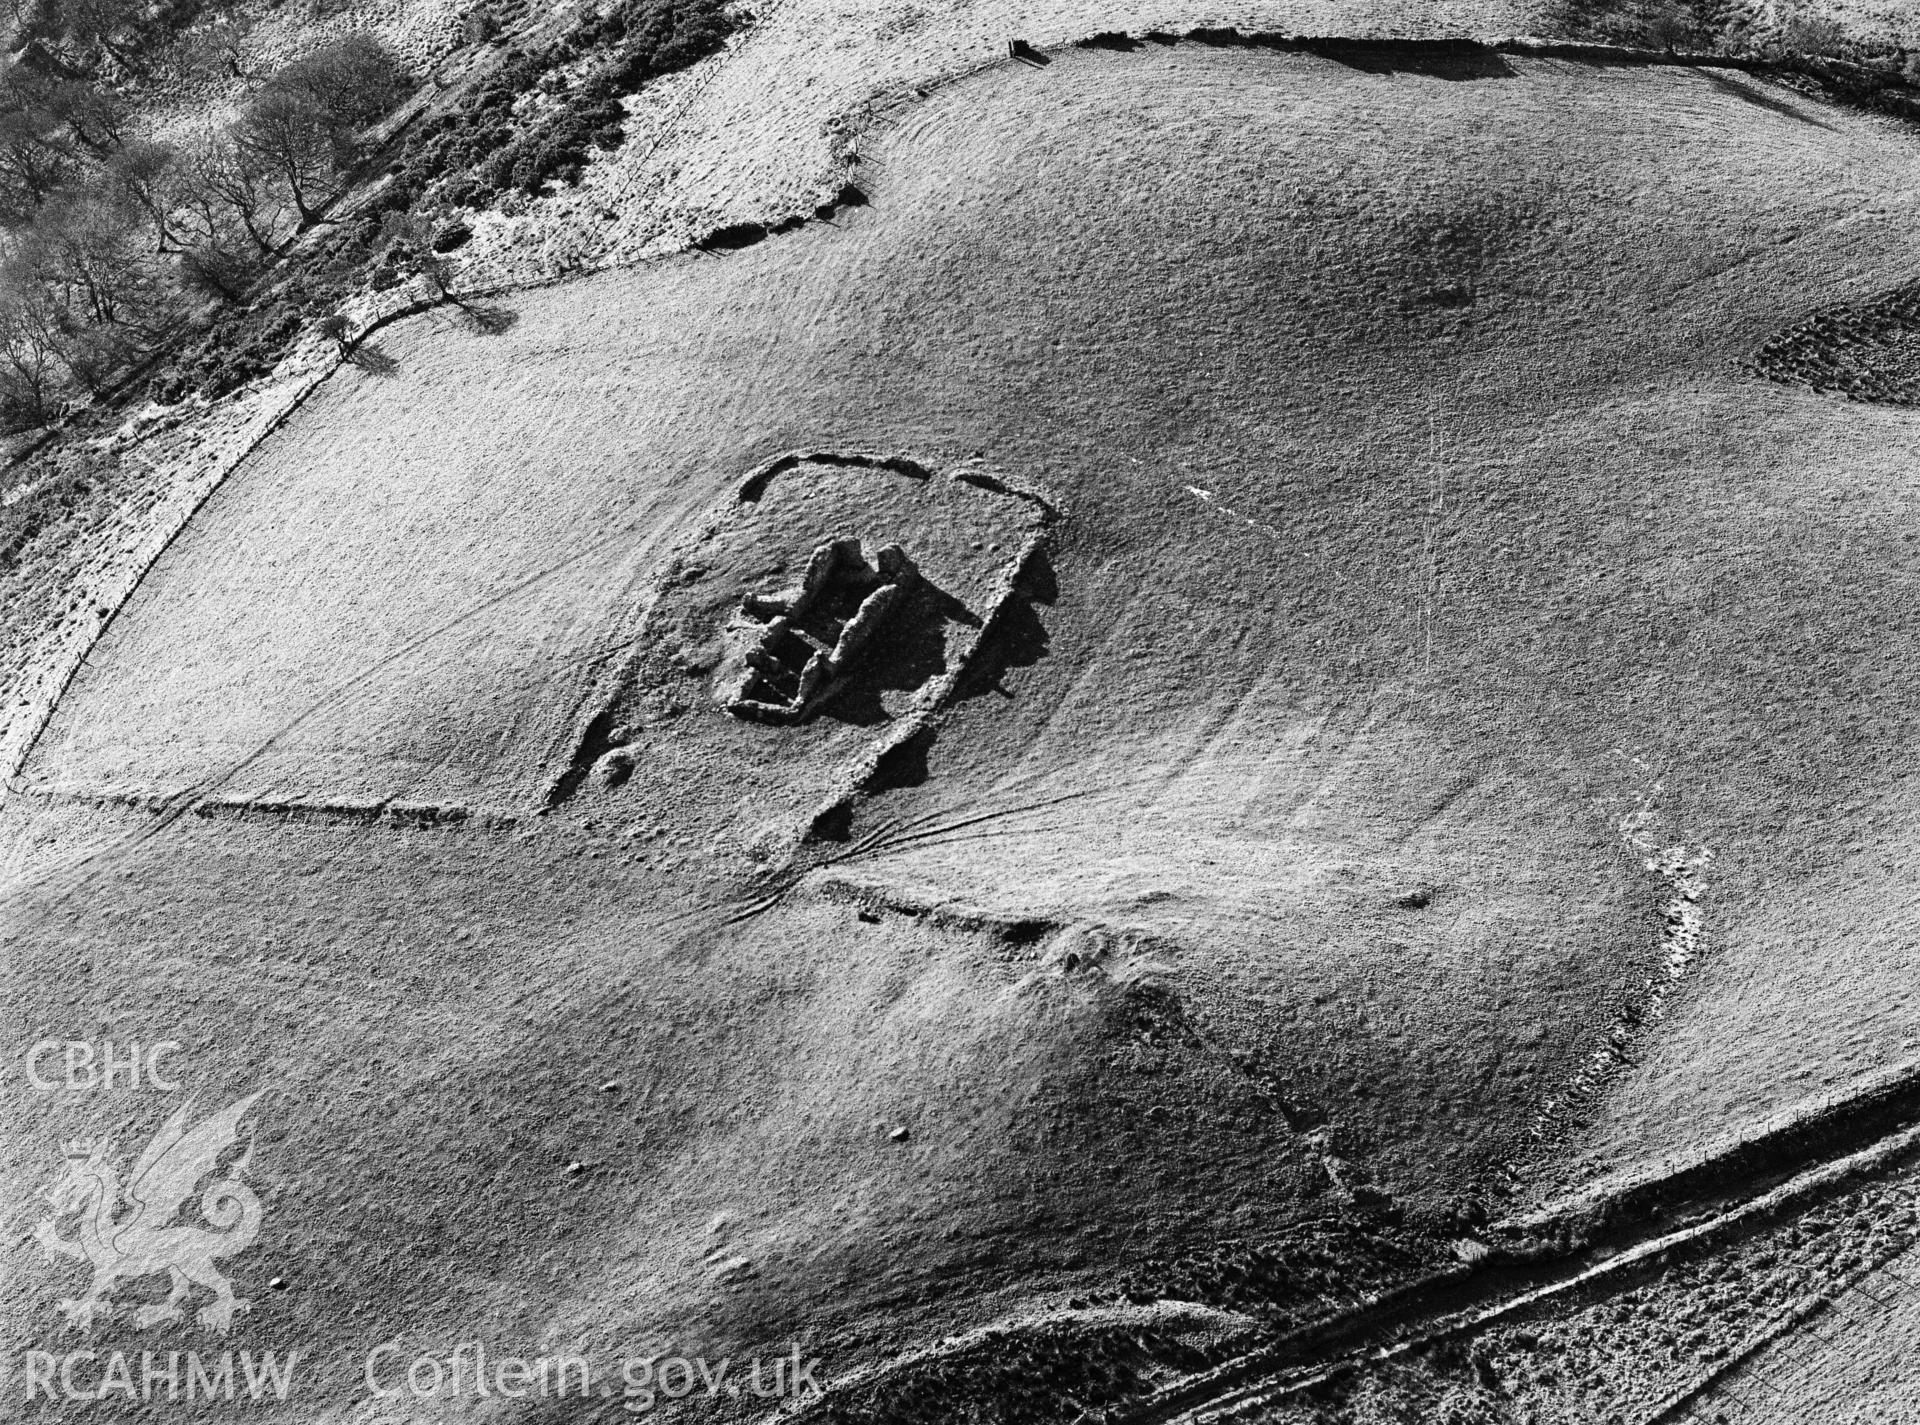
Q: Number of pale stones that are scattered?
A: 4